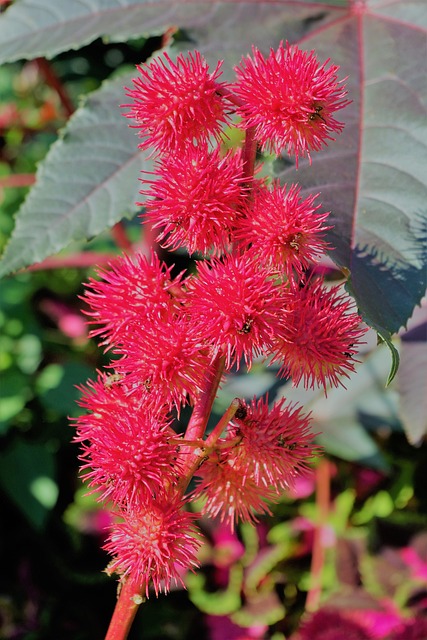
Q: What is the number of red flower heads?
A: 12